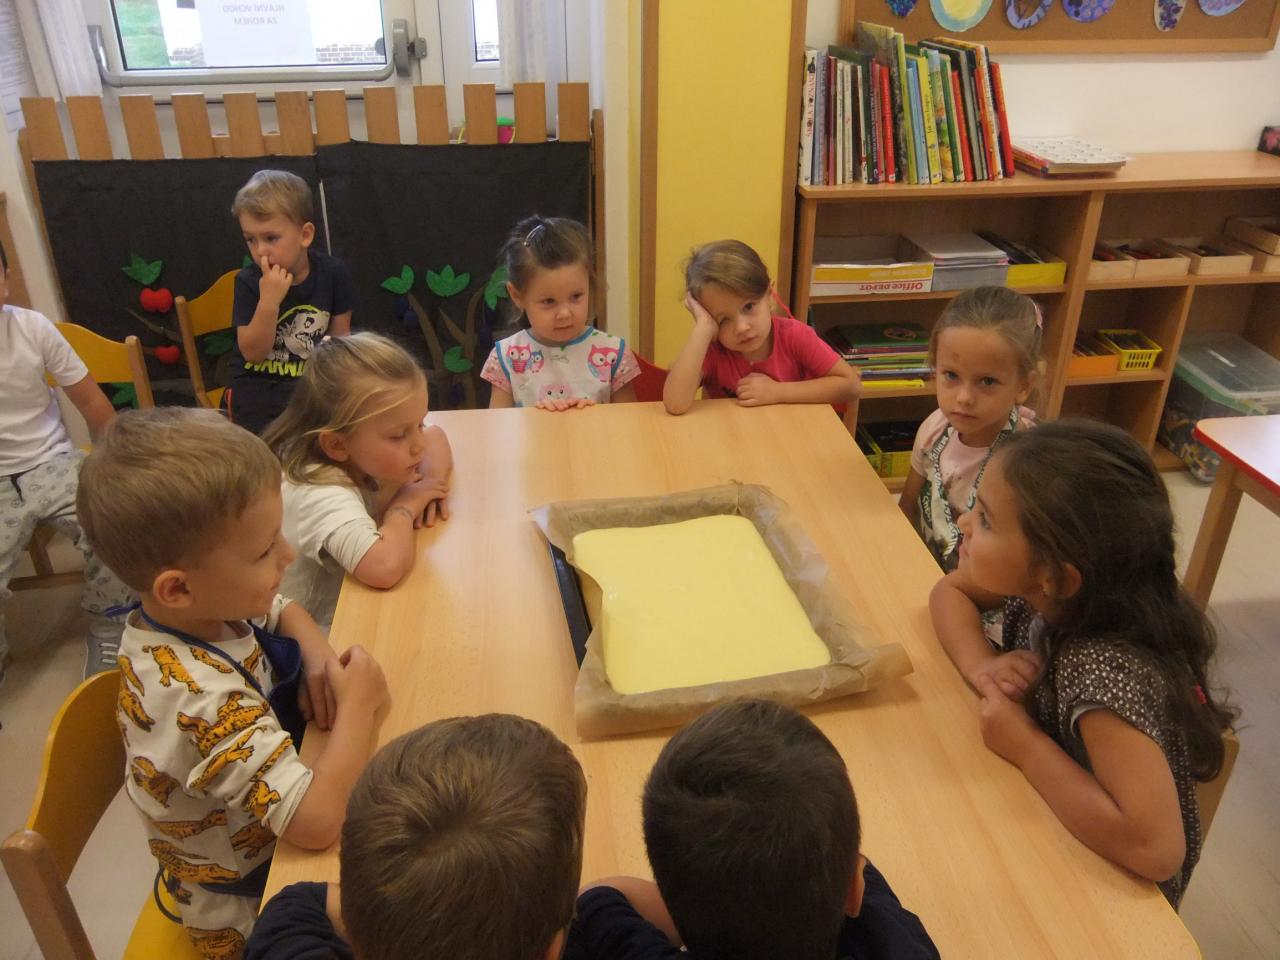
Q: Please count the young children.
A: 10